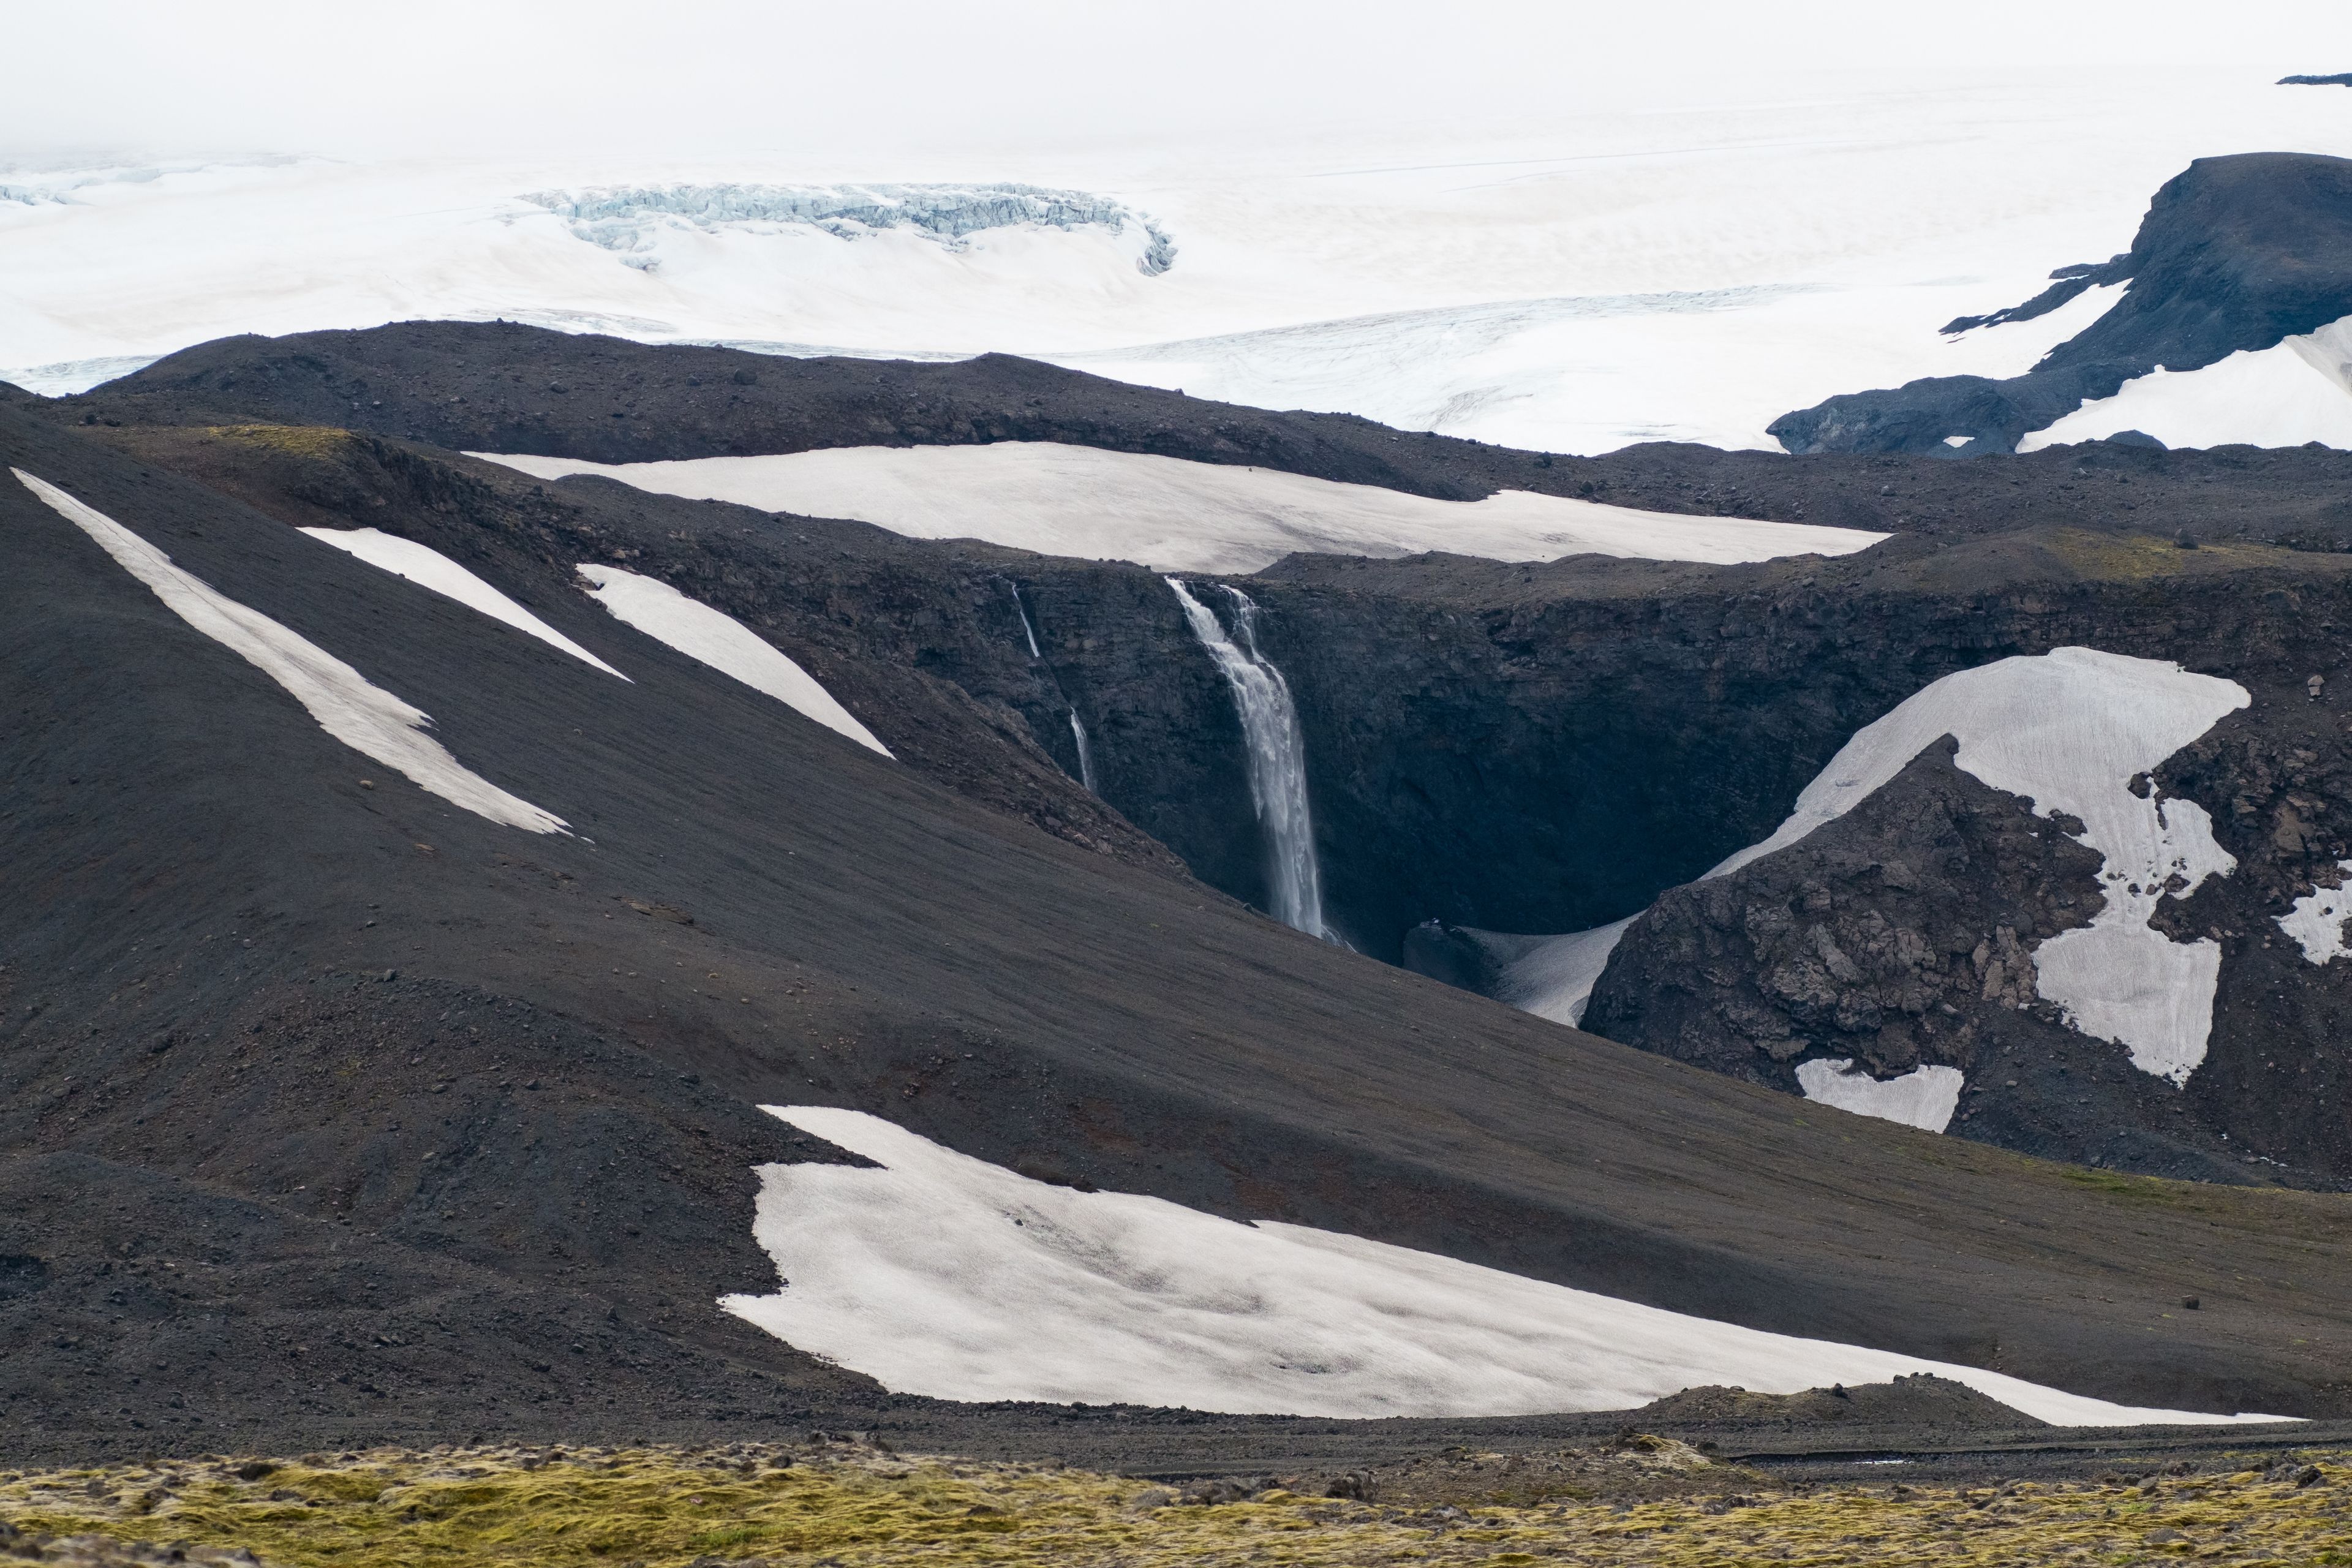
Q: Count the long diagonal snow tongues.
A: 3